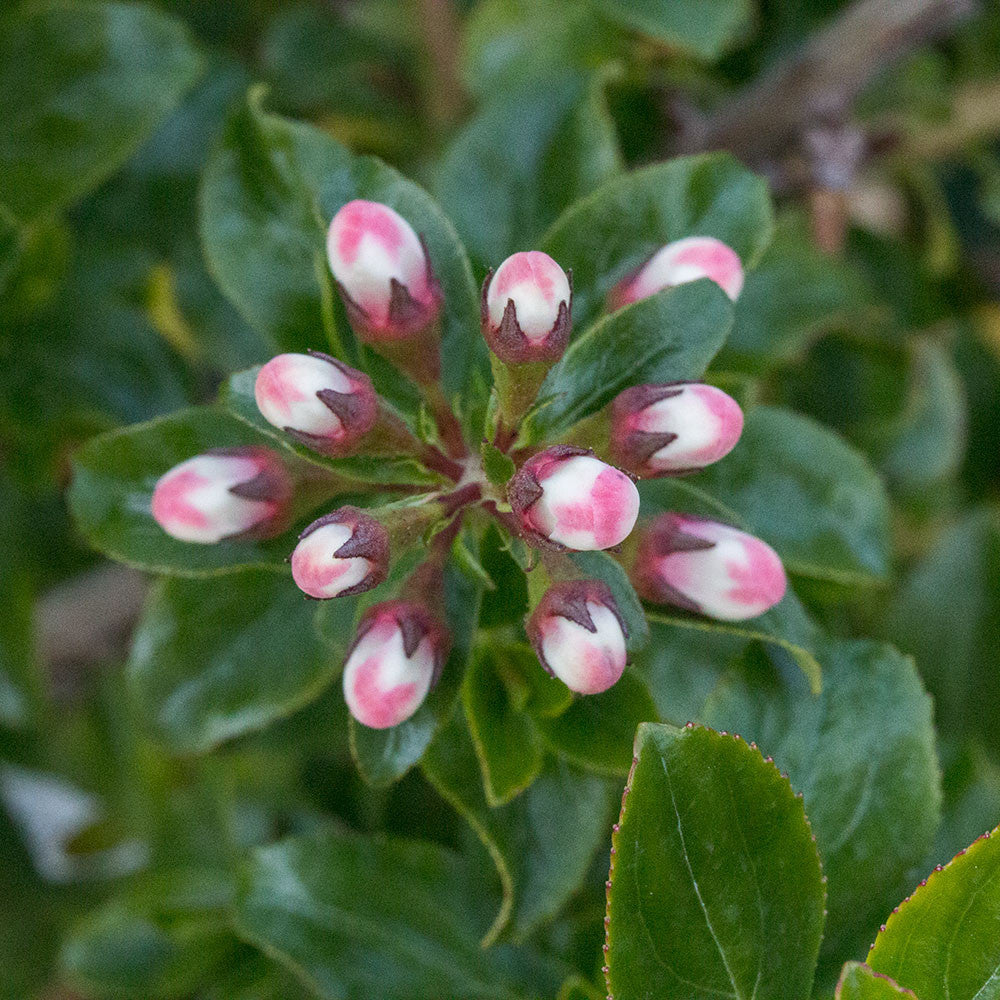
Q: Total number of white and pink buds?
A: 11